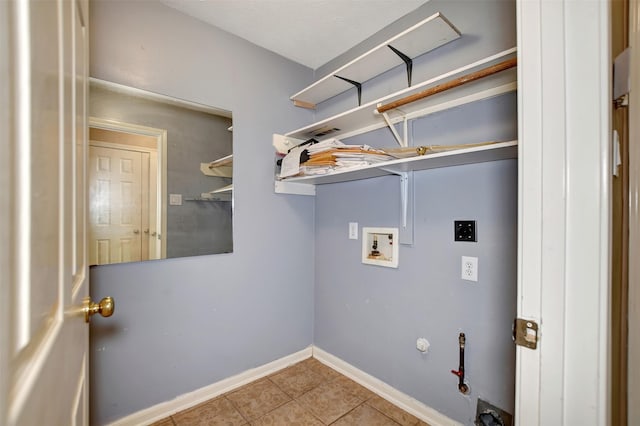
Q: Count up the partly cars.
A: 0